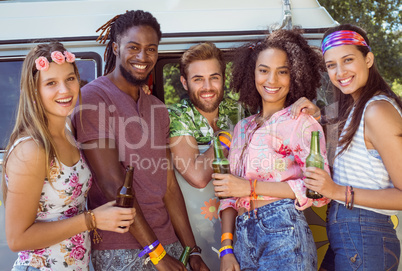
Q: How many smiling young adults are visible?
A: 5